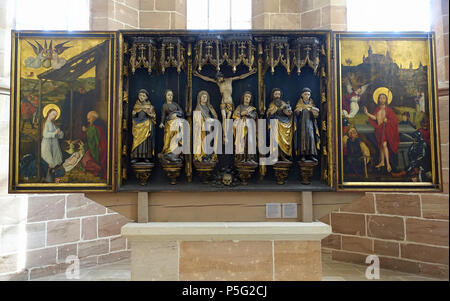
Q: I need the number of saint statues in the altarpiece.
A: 6